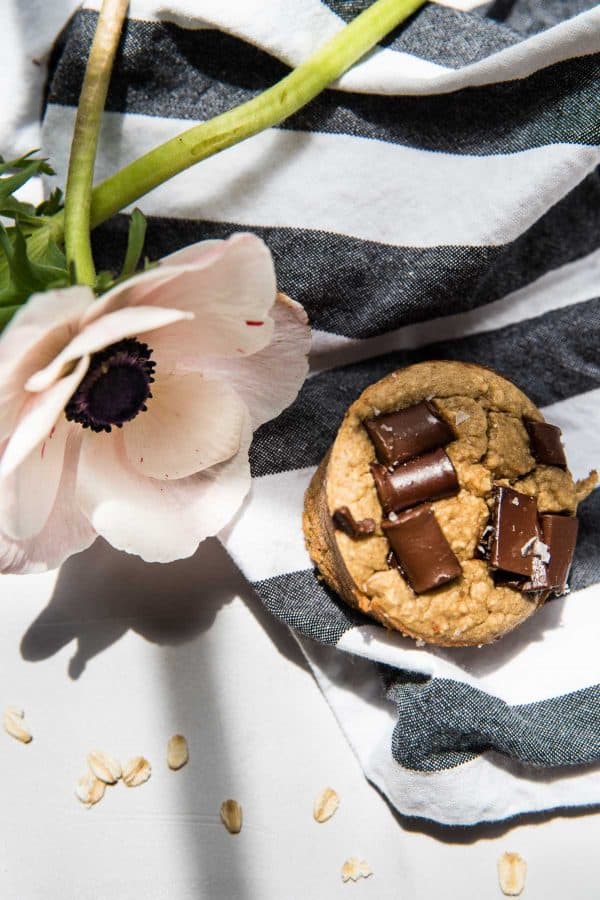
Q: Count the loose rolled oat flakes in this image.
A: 9